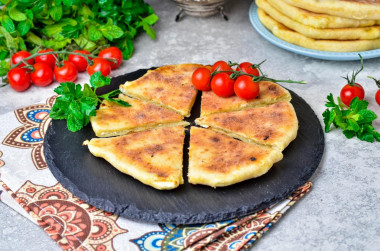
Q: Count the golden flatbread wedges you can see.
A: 6